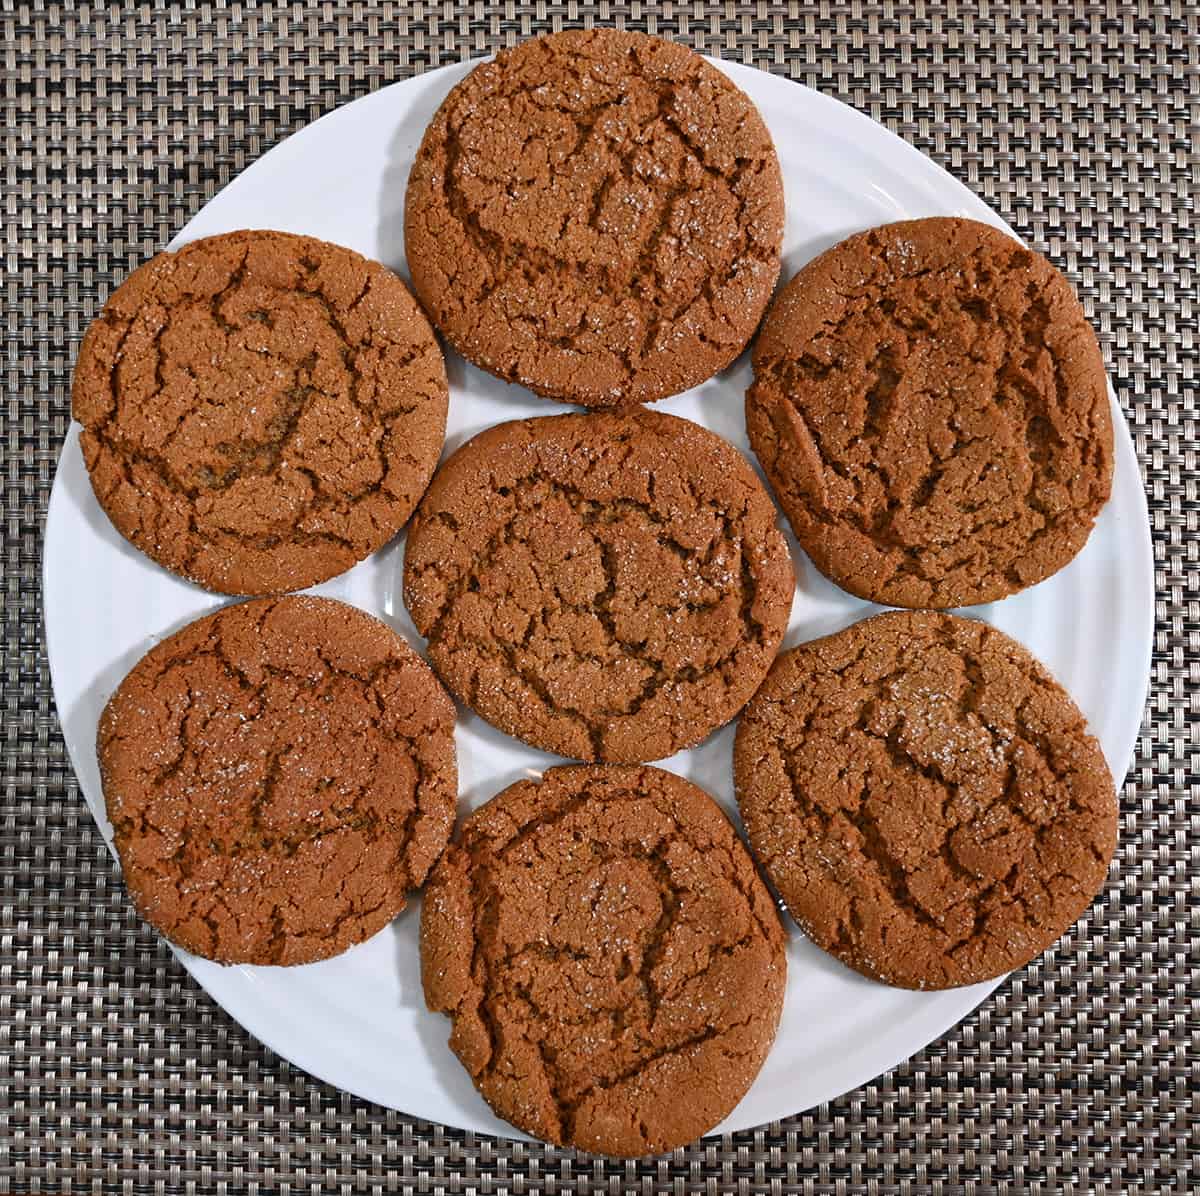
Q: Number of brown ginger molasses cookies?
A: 7